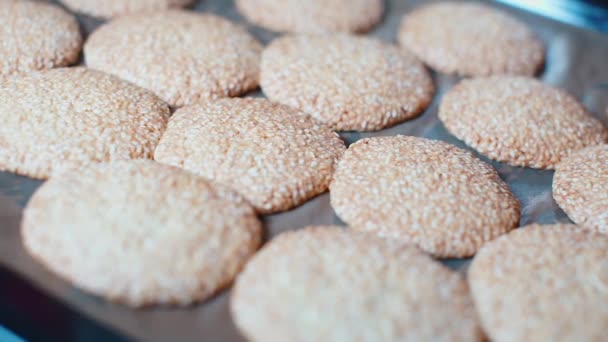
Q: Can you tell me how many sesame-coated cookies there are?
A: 14